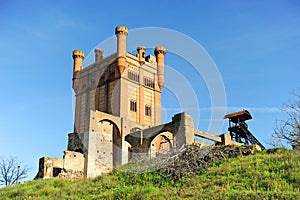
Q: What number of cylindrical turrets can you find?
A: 5